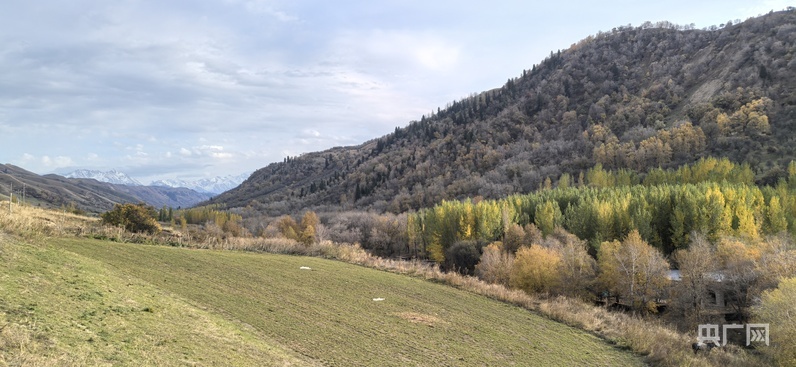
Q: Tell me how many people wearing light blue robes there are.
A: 0